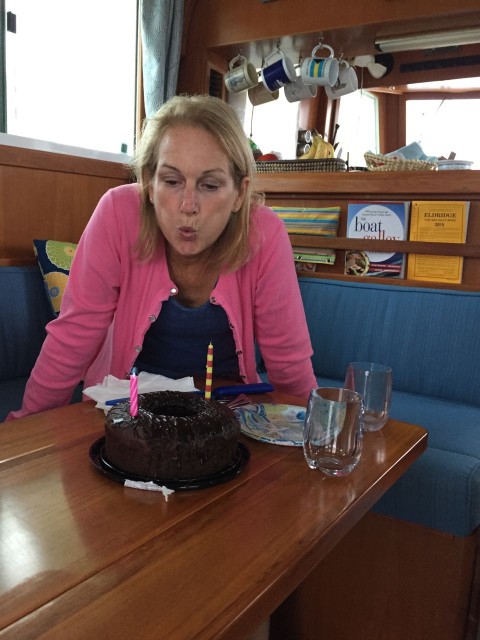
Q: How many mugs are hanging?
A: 6